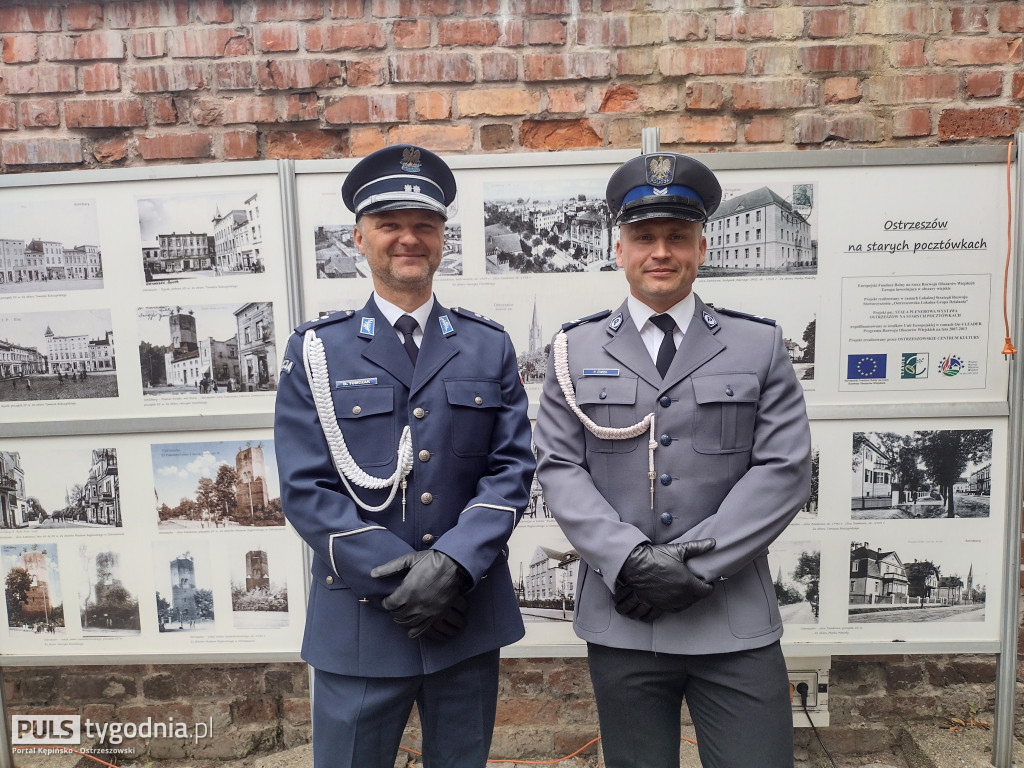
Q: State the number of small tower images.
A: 4